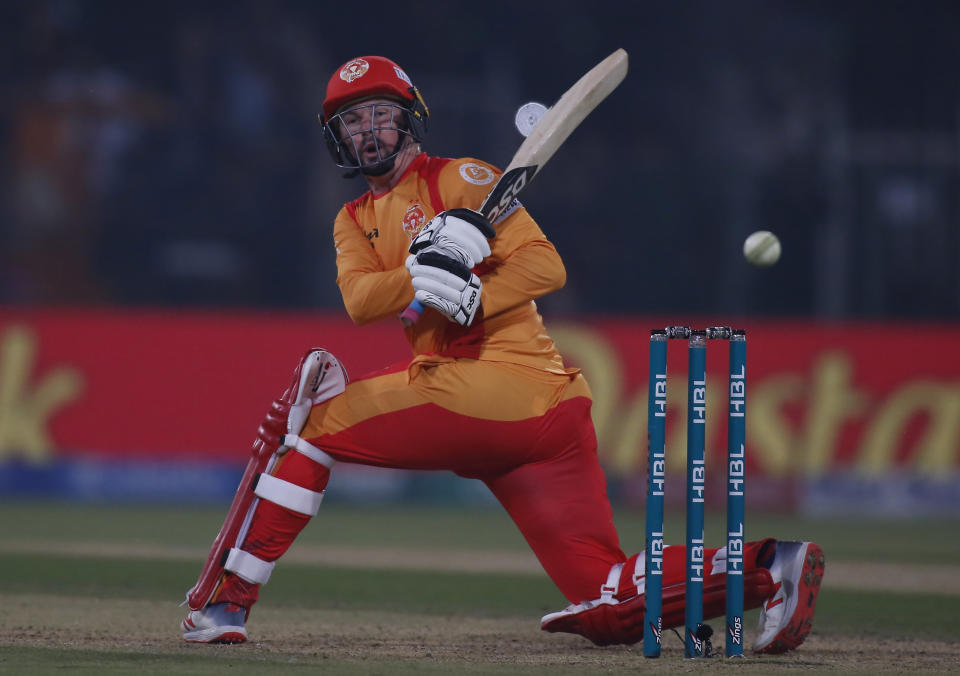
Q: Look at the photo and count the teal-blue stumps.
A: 3